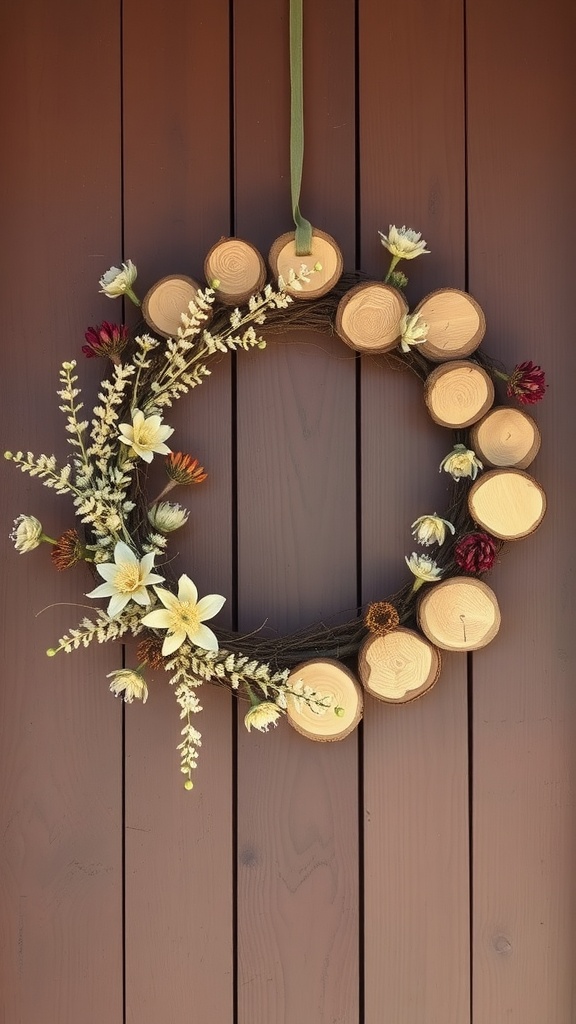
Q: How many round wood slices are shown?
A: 11